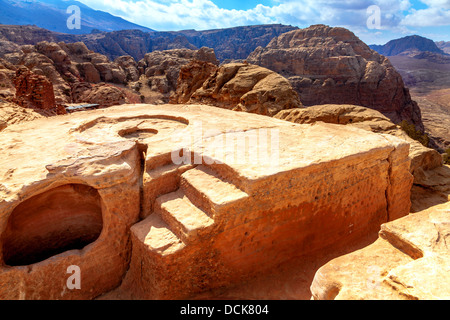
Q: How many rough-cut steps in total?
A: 3